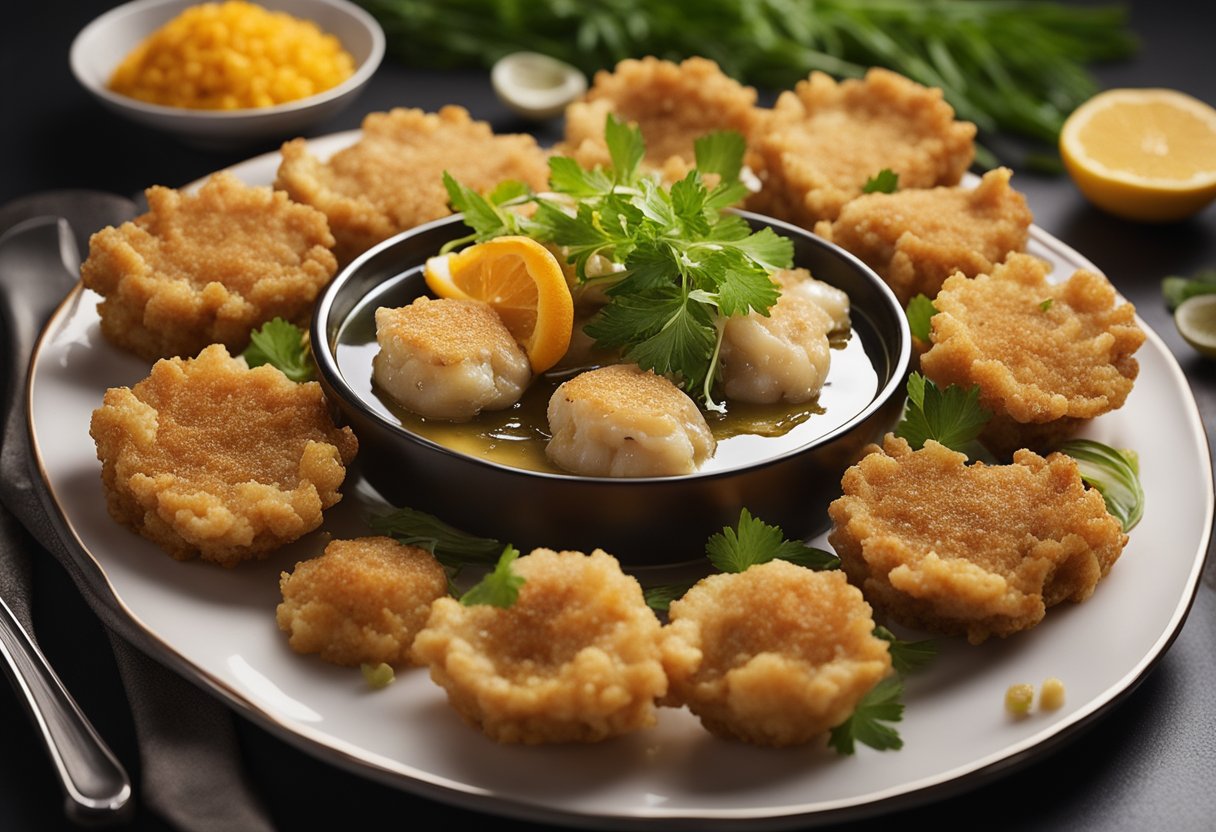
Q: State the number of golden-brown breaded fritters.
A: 11